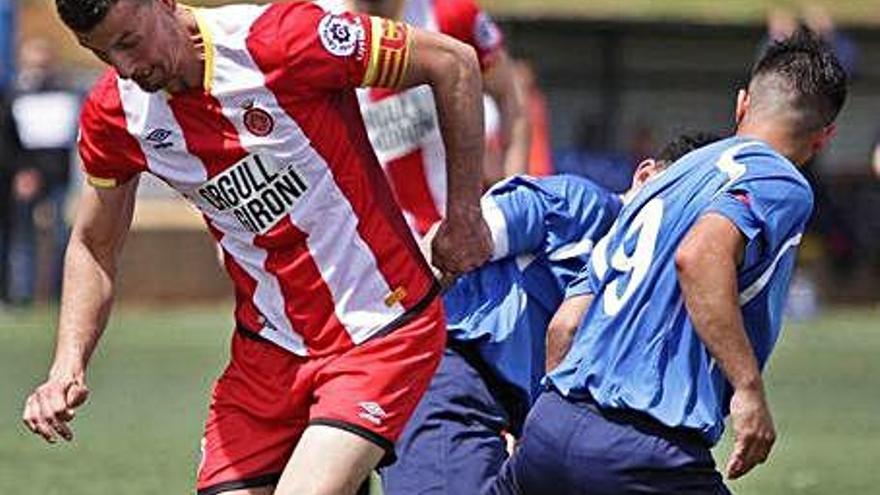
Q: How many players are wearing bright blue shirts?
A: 2